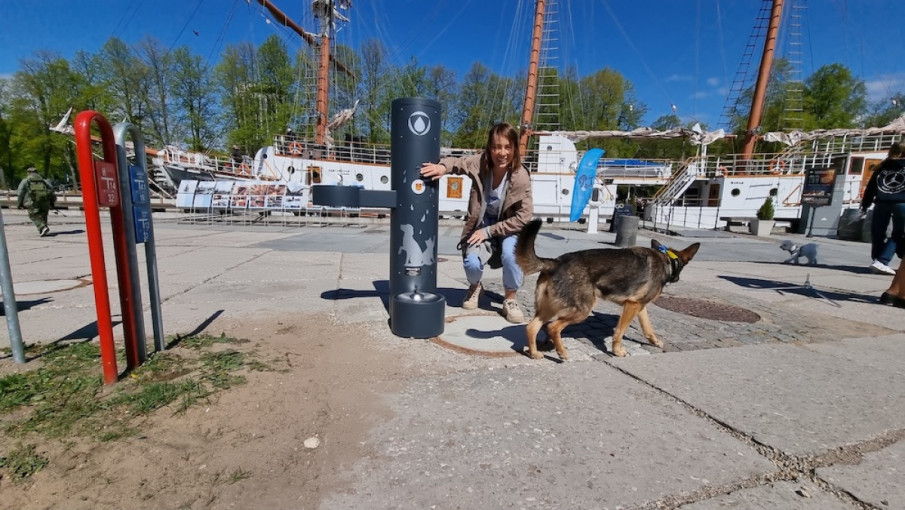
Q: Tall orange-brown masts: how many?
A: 3